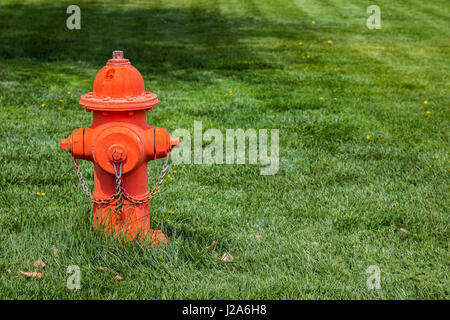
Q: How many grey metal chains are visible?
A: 3